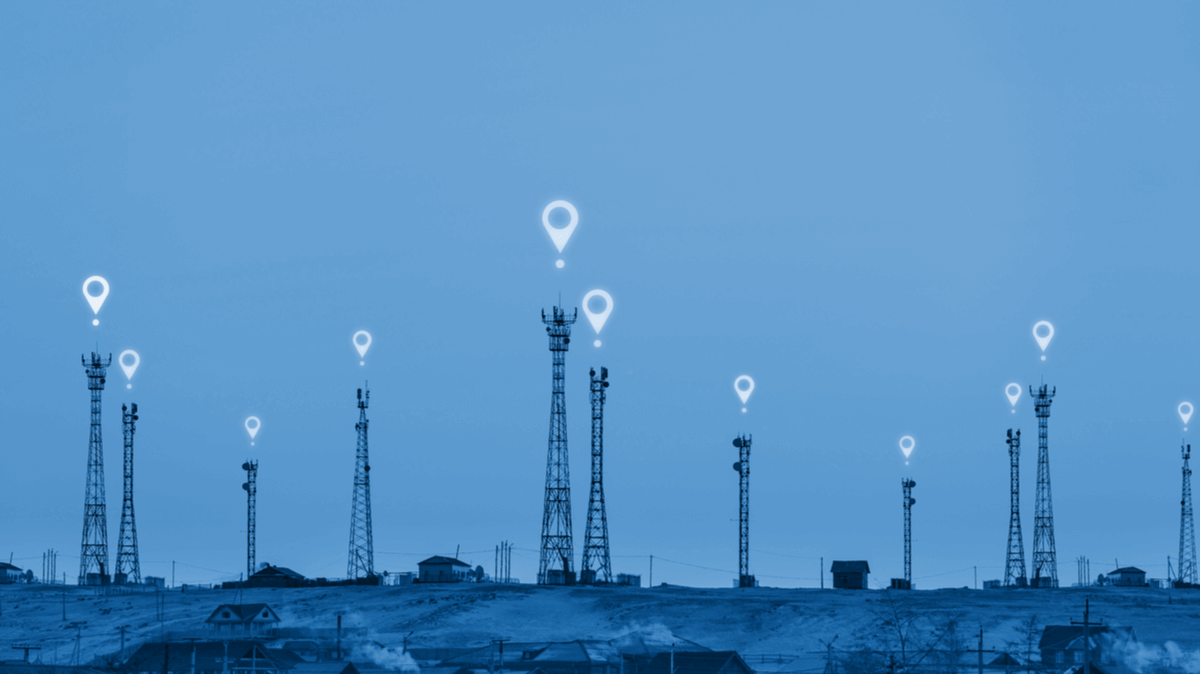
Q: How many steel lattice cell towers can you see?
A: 11